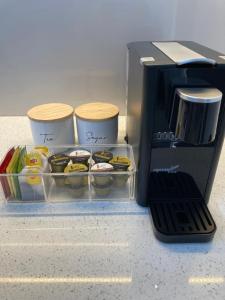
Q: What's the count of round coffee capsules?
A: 6